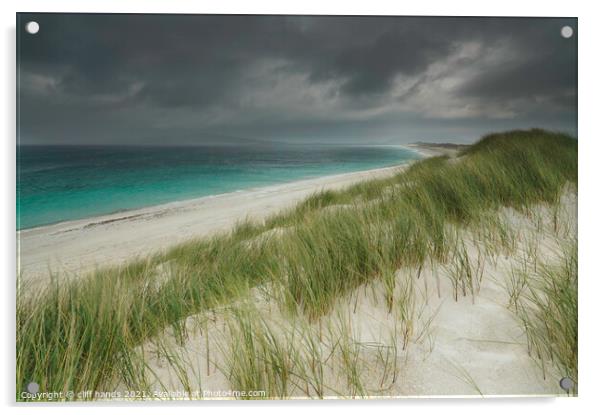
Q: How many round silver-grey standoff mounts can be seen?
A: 4